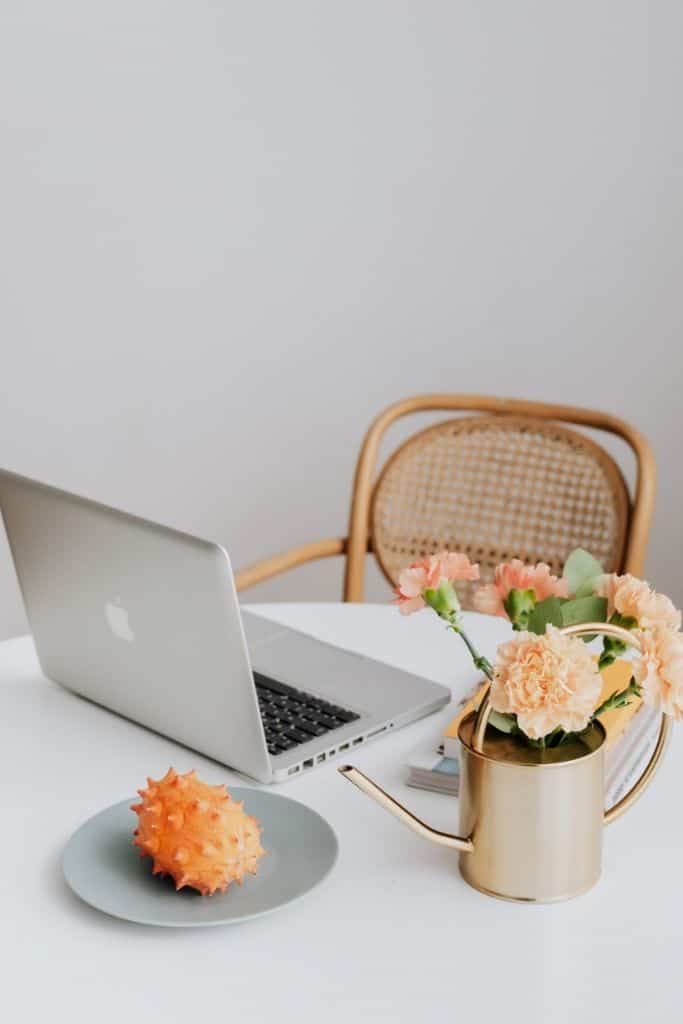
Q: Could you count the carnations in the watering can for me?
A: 5